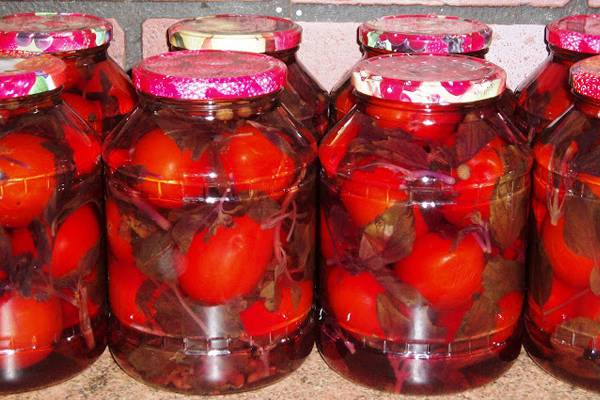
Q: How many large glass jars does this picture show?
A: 8